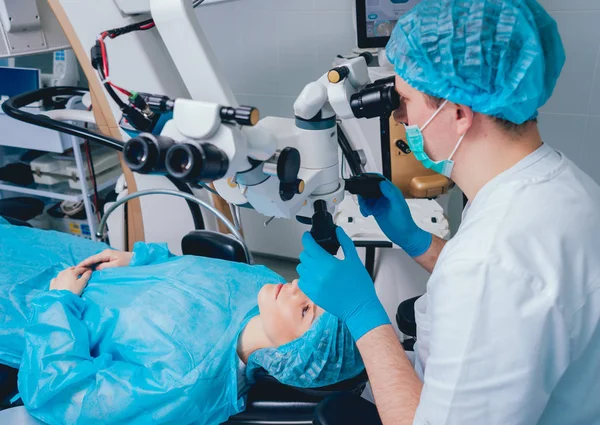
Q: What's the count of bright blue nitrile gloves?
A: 2